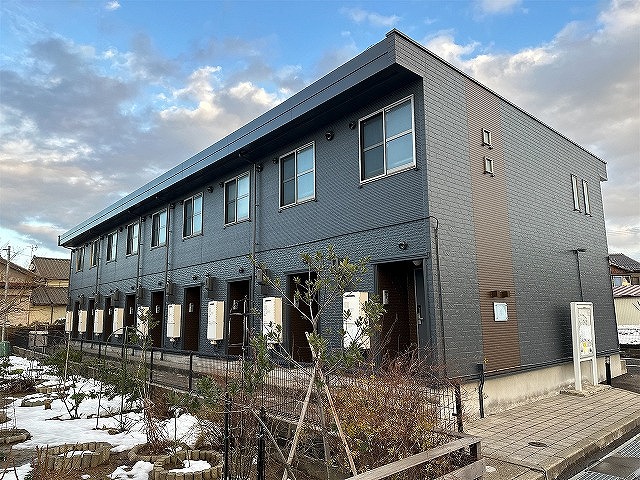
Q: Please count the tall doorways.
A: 9